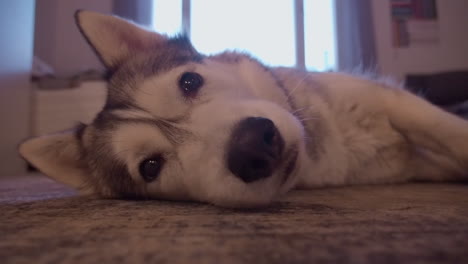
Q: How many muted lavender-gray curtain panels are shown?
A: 2